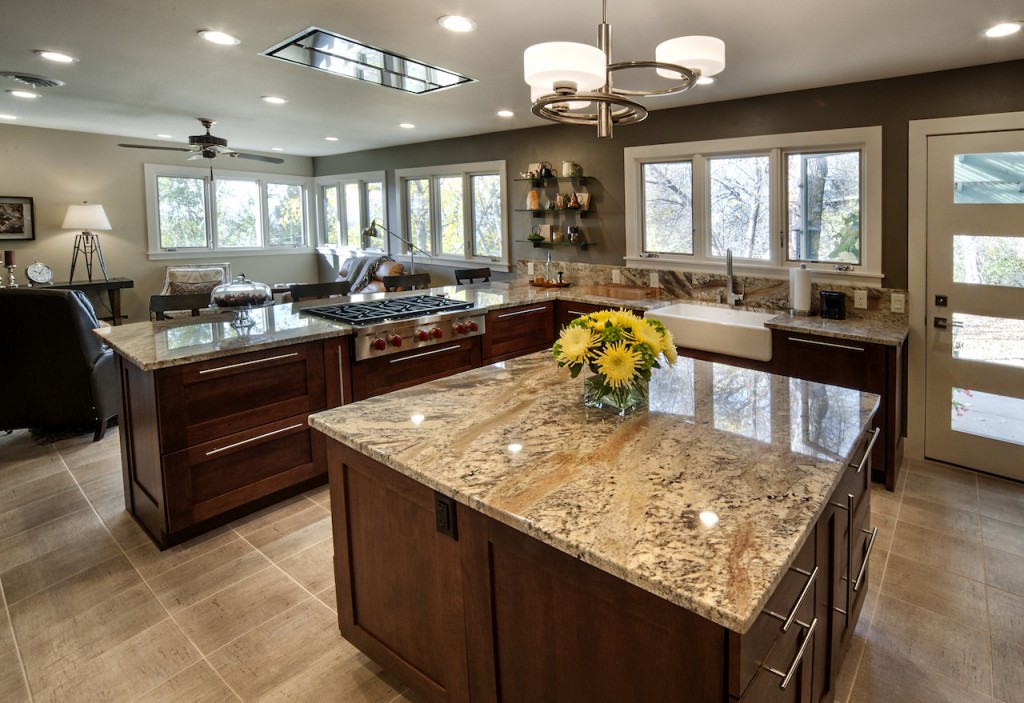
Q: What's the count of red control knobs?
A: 6